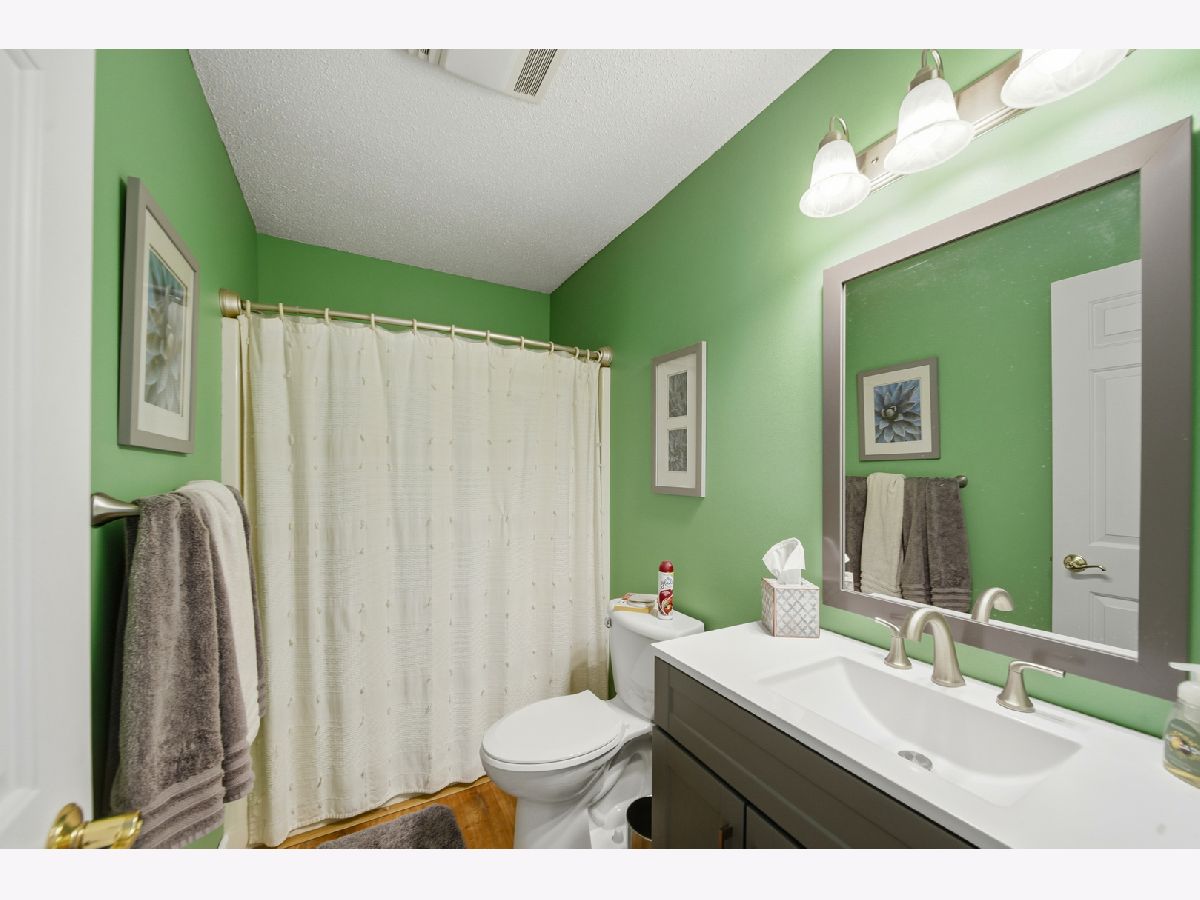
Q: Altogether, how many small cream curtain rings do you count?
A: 12